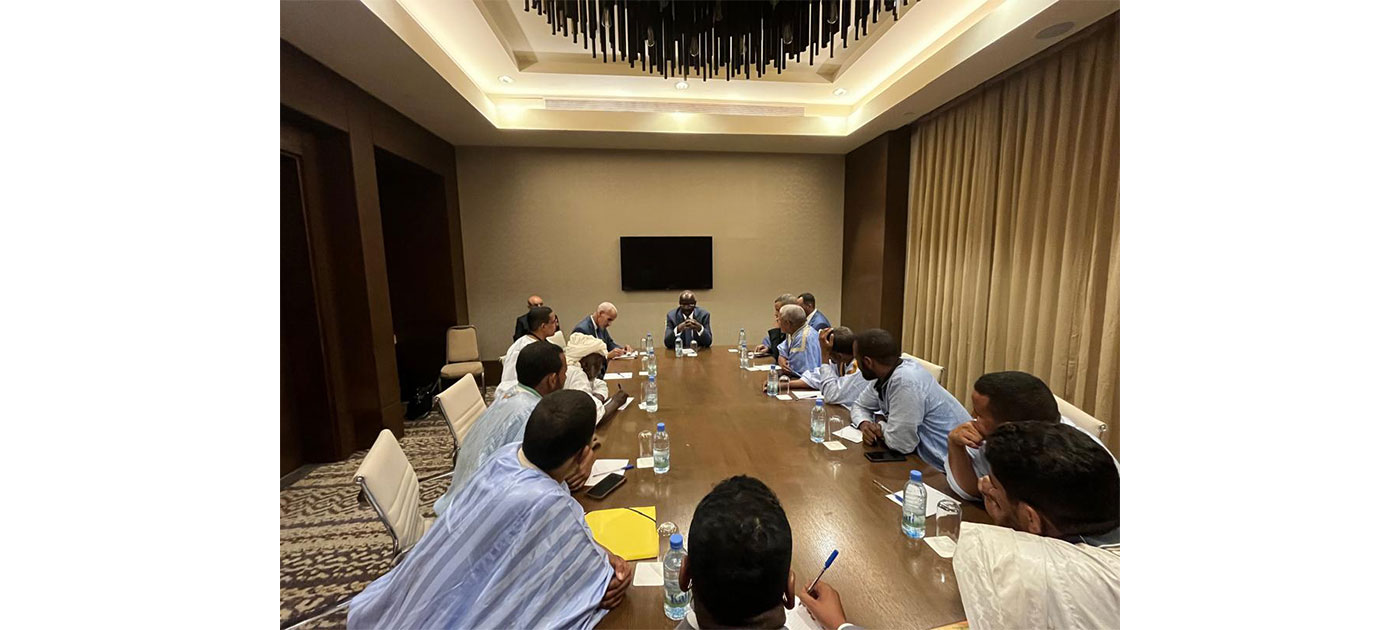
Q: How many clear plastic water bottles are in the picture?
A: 11